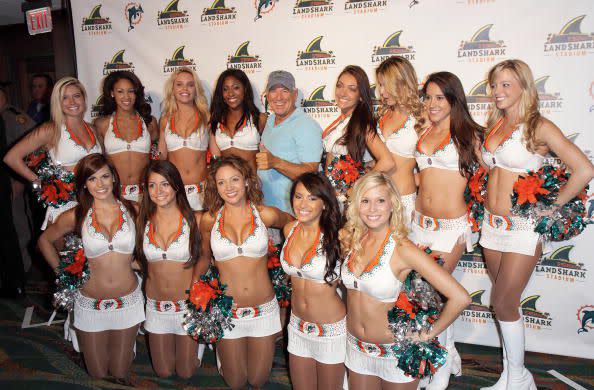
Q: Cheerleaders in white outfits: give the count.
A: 13